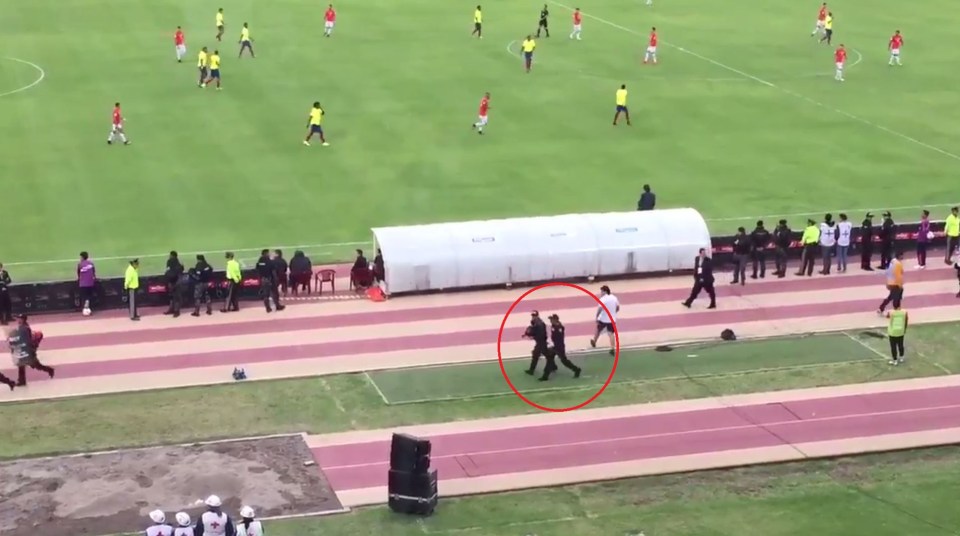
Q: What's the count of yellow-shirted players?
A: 9